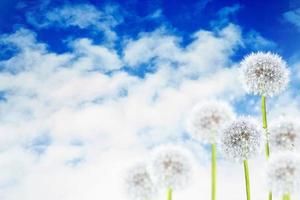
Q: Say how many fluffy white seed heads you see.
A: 7